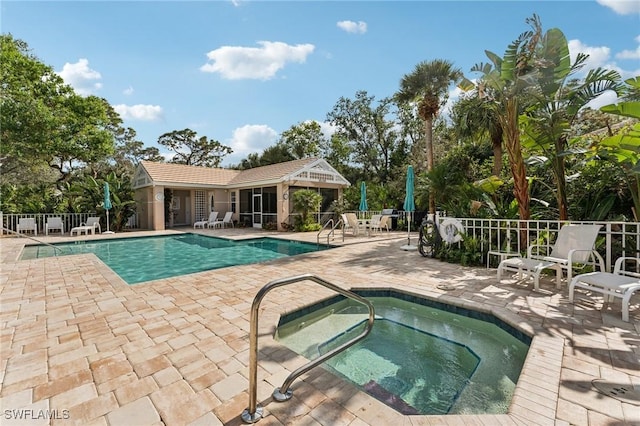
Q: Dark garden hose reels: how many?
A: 1